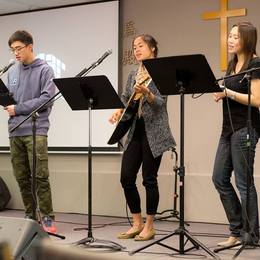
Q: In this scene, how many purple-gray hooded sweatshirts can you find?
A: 1